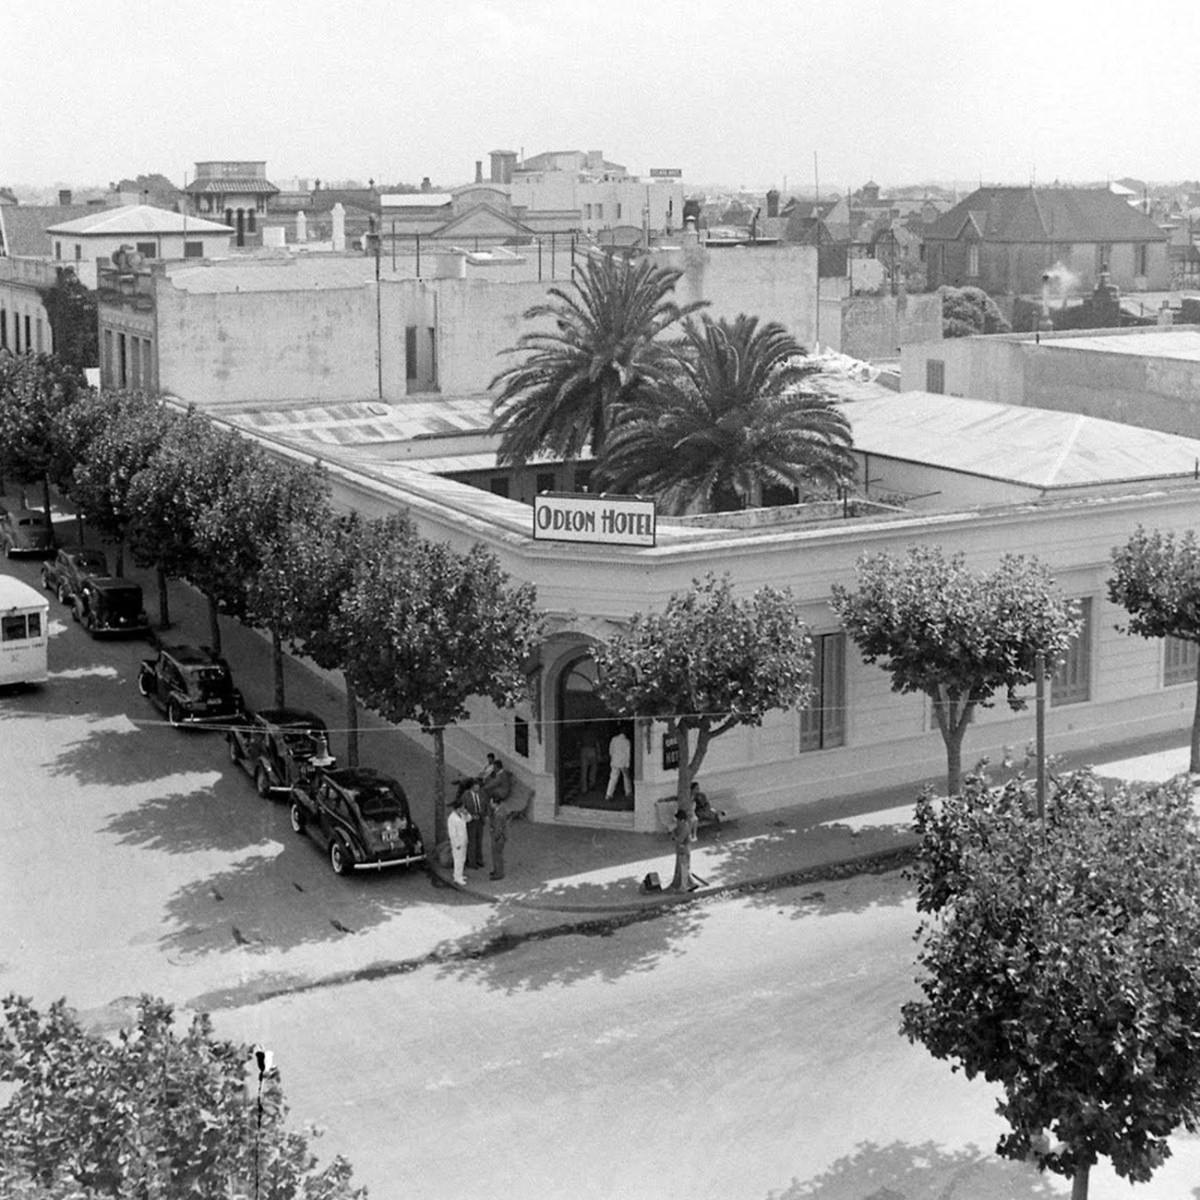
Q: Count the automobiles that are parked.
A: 6